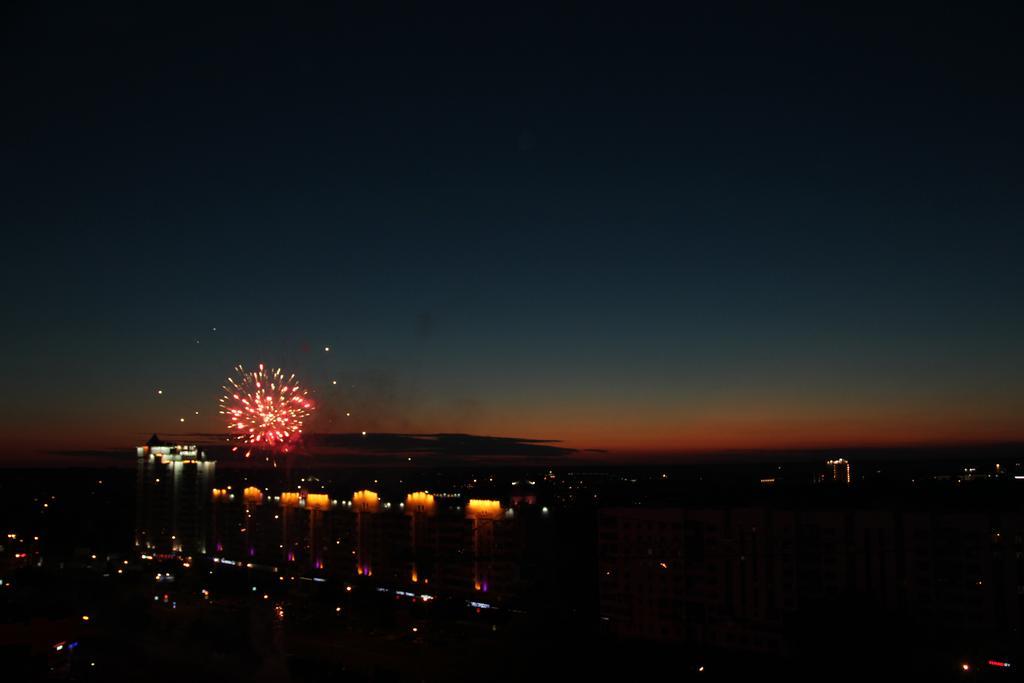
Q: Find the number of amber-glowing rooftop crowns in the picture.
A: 7